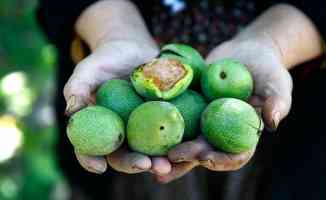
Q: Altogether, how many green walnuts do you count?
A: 8